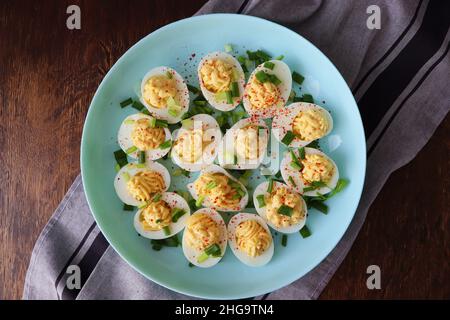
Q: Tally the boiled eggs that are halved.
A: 14